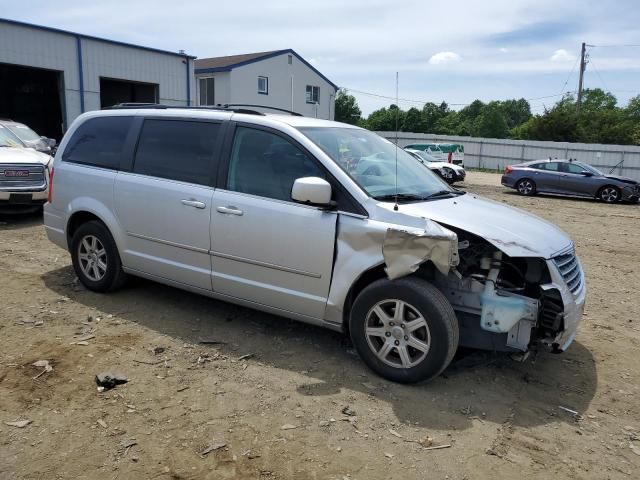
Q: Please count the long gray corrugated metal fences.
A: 1